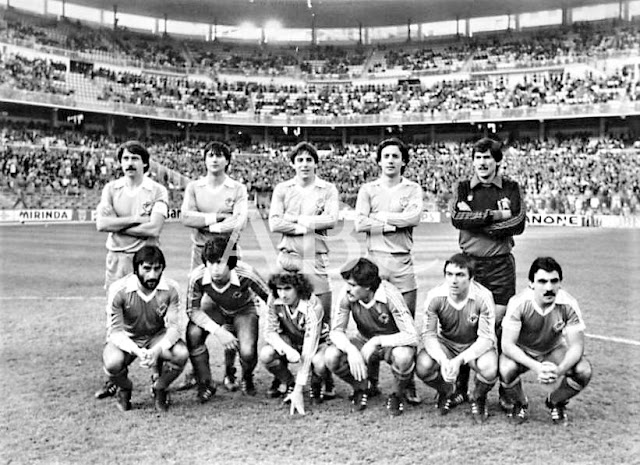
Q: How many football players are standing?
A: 5